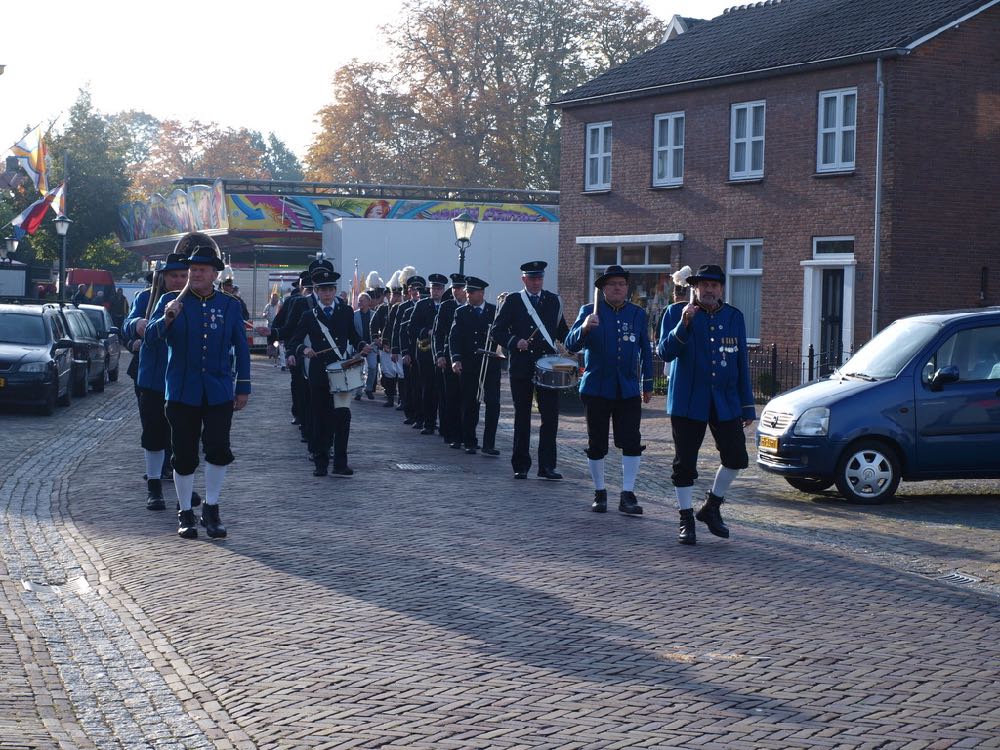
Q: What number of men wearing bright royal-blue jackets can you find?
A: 4